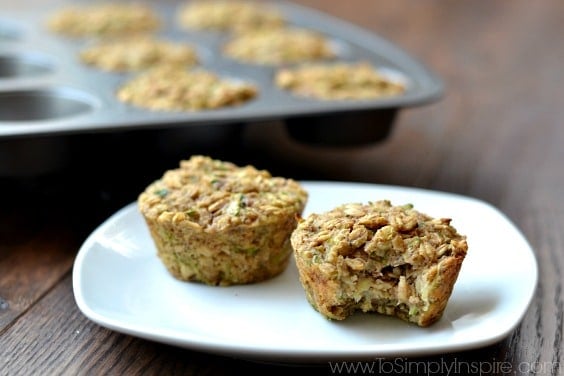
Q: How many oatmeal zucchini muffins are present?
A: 8